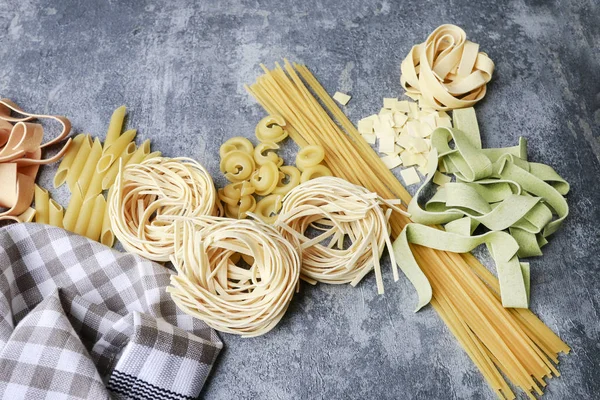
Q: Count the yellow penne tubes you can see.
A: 15